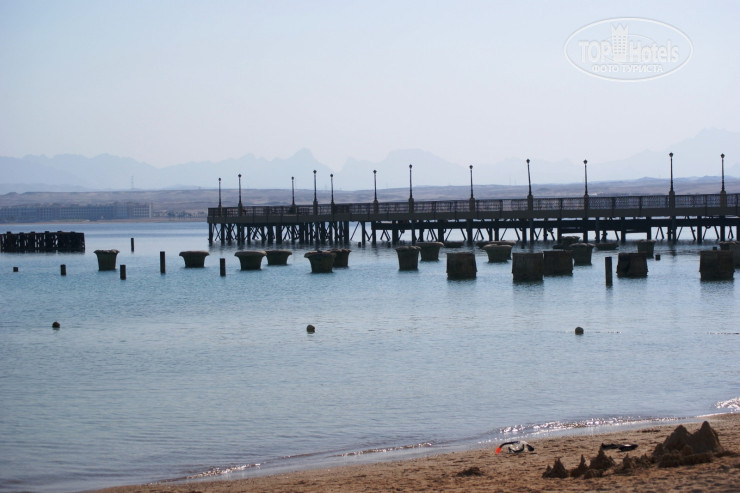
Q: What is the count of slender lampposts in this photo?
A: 12